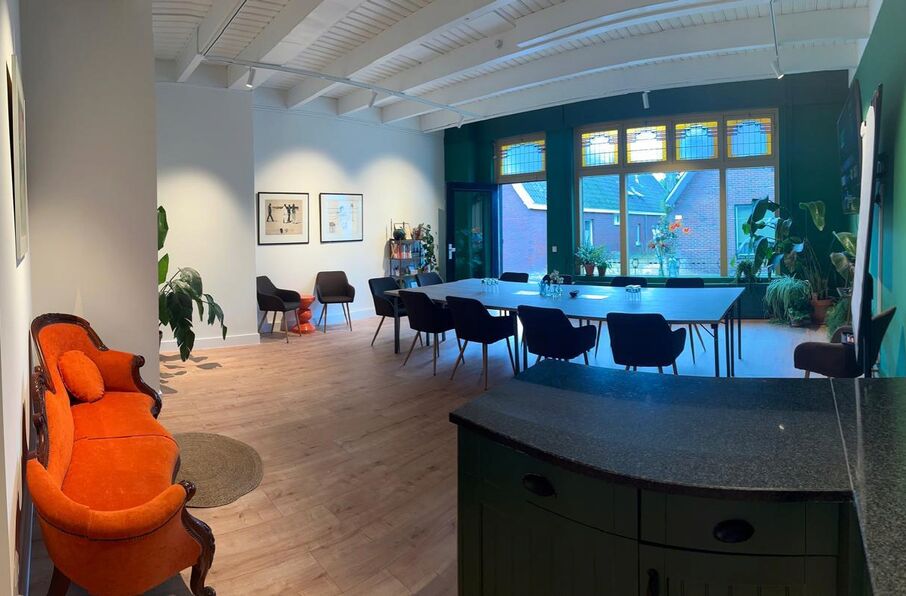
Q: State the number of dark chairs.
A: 13